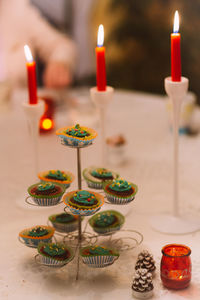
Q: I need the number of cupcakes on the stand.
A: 11